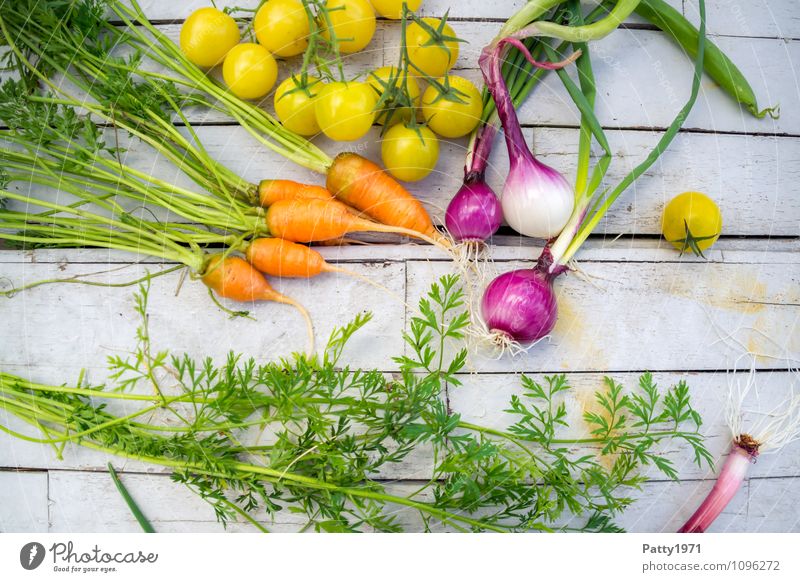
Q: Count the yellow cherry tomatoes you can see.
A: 12